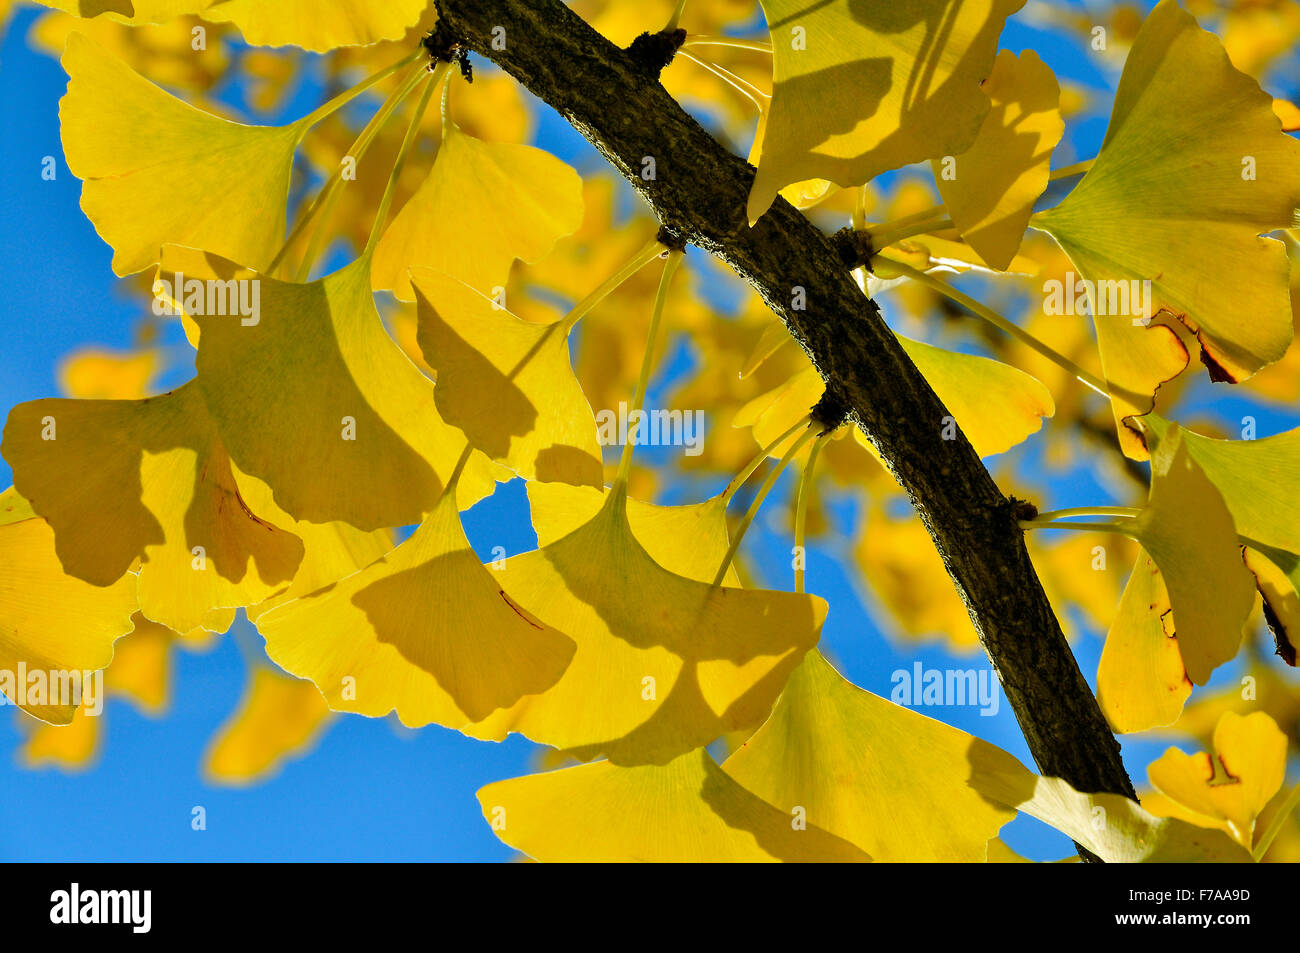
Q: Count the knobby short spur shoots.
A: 6